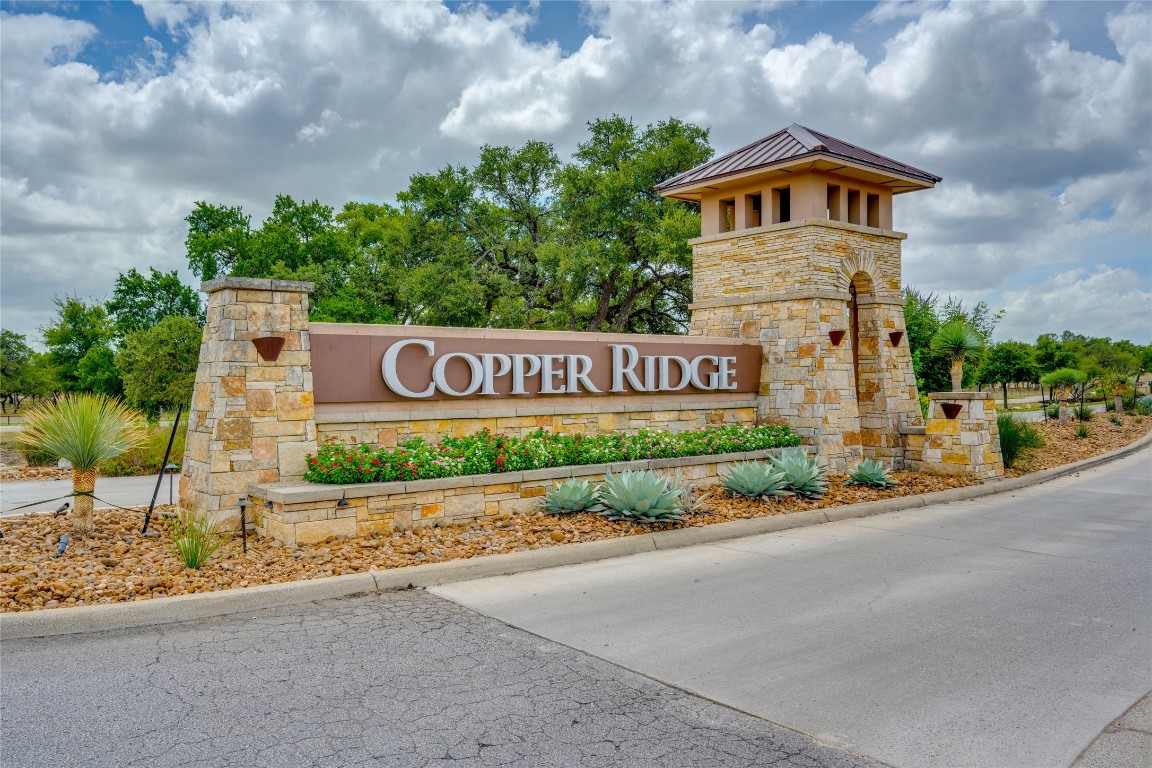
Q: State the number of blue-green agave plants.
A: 5